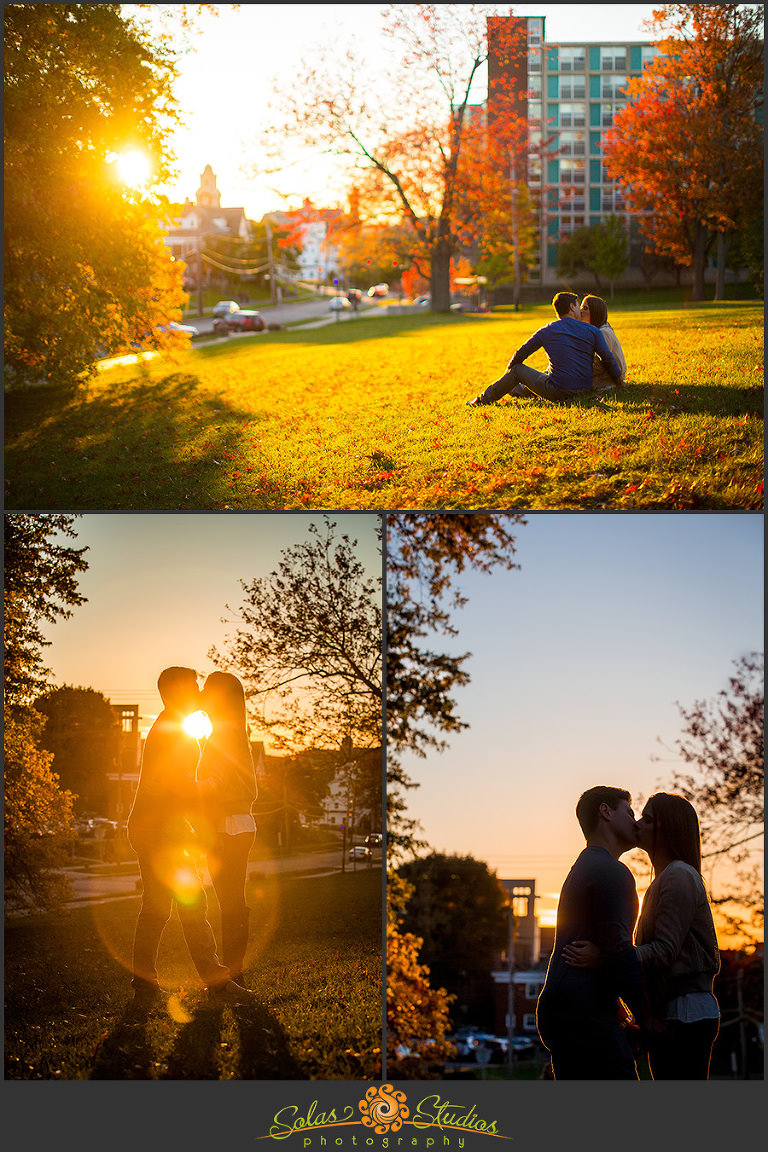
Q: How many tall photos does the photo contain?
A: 2